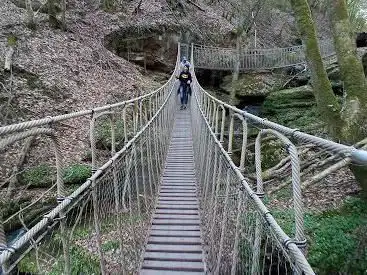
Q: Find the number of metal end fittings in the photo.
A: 1